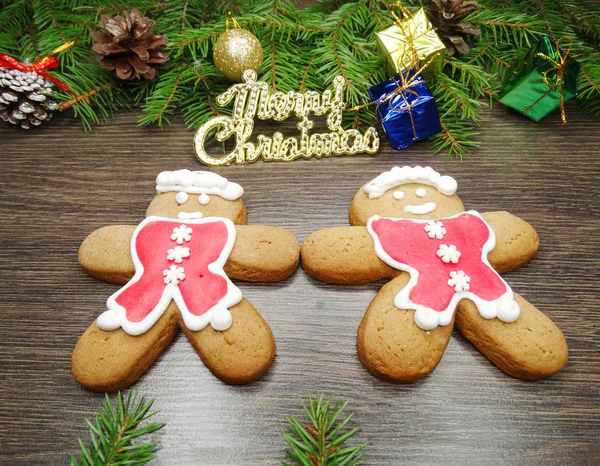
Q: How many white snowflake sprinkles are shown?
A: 6